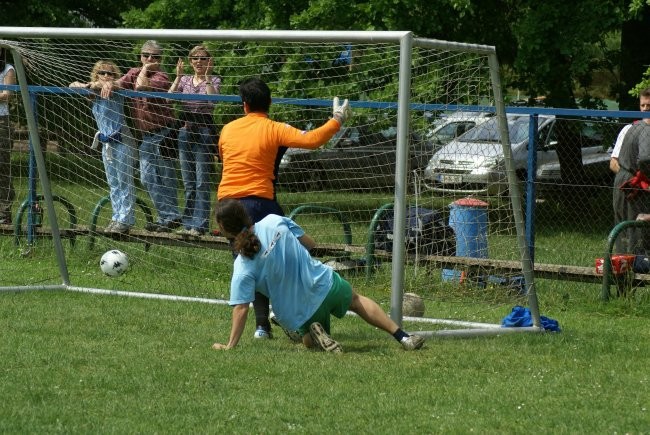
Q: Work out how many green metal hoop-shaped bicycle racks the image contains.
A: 5